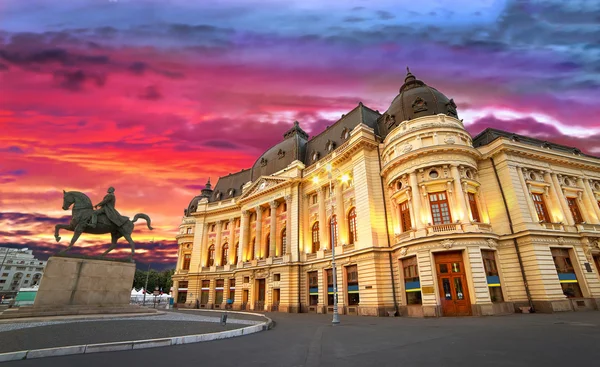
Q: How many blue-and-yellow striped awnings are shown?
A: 6